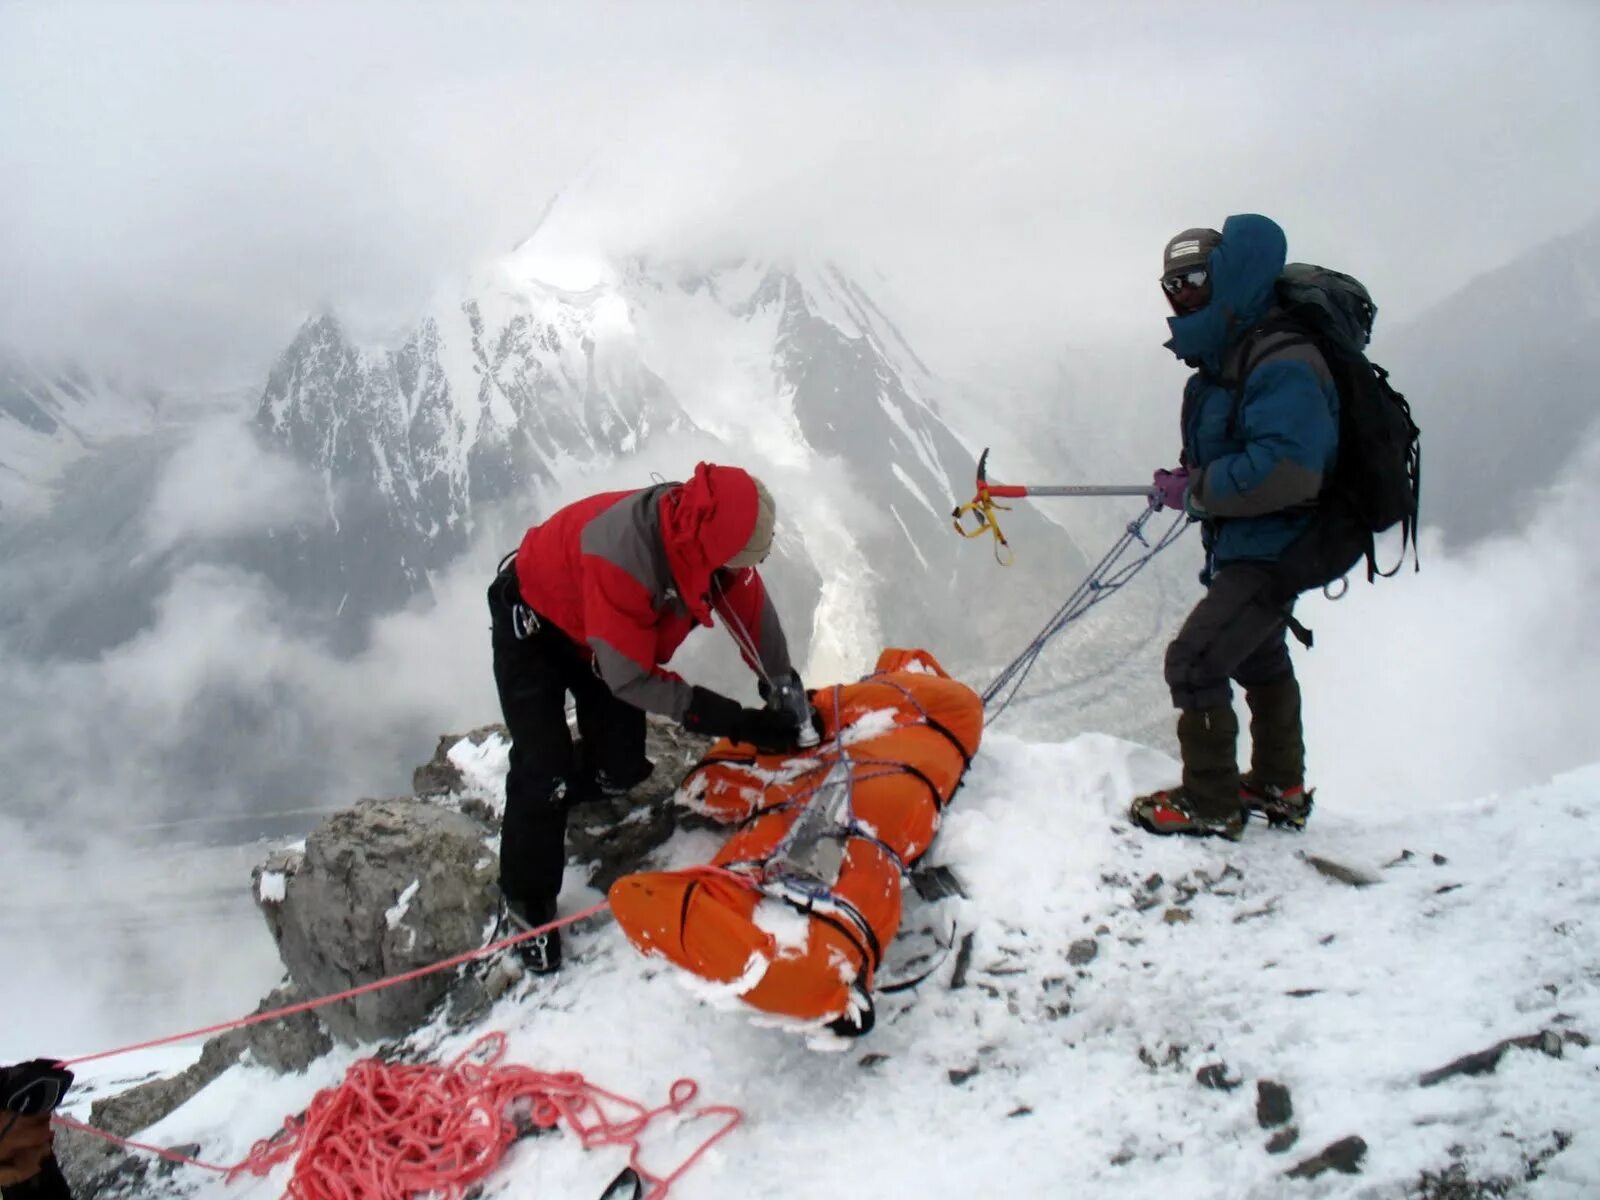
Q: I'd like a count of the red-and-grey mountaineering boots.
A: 2